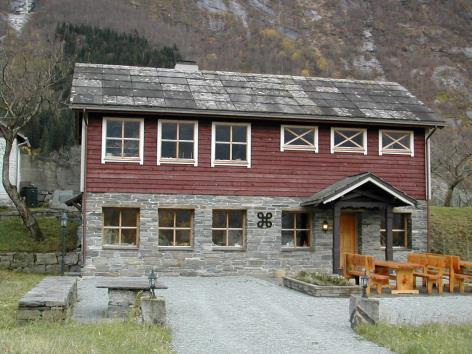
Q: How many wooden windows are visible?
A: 11